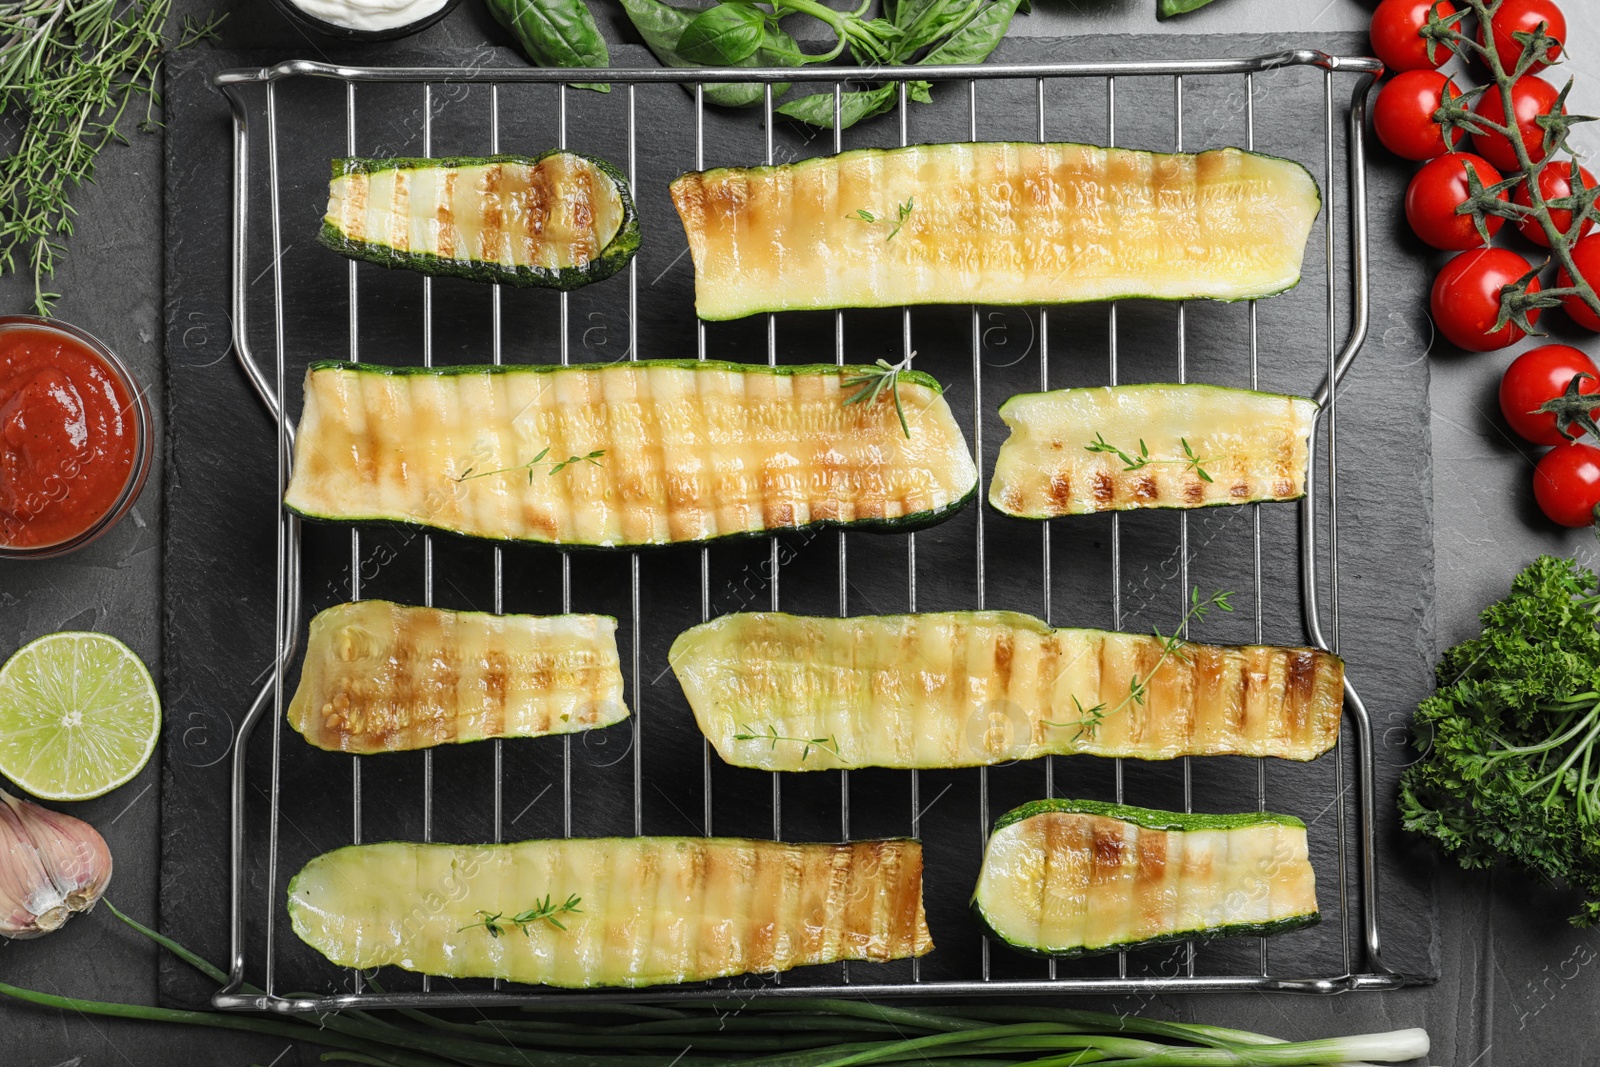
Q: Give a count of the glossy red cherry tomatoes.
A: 10